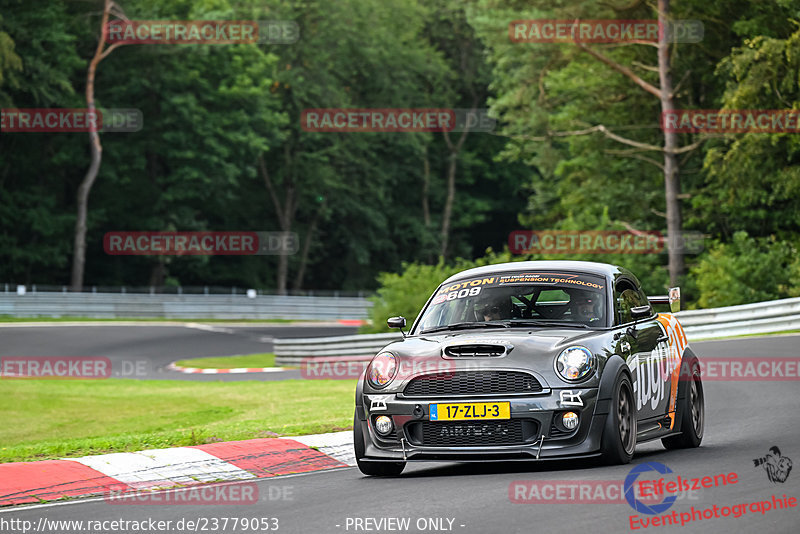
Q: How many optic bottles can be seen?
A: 0